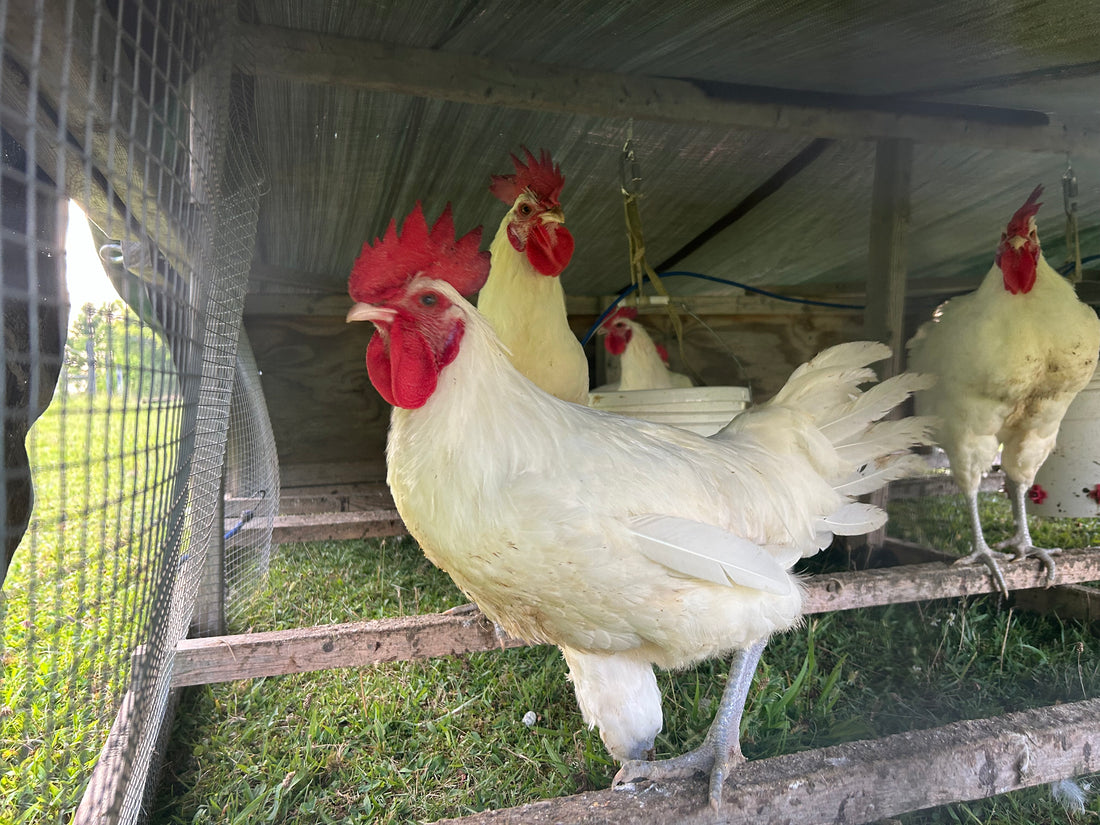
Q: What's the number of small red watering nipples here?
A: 2